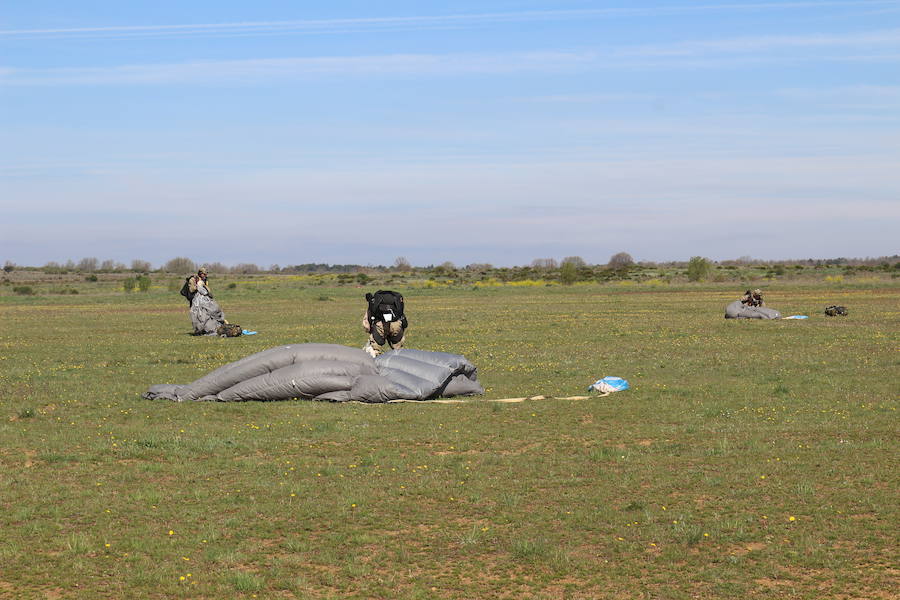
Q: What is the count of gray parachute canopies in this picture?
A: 3